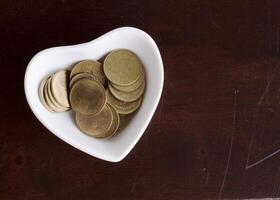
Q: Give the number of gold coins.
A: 13